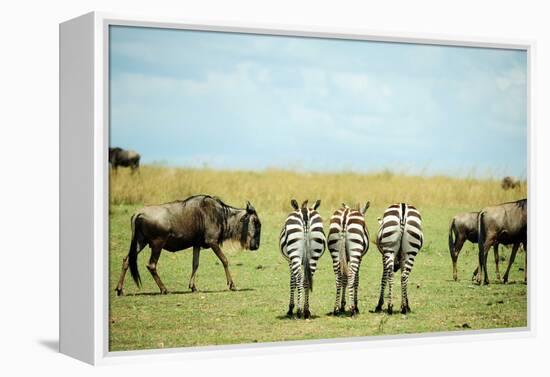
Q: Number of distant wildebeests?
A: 2